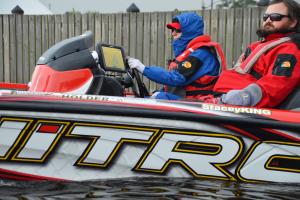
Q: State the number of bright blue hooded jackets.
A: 1